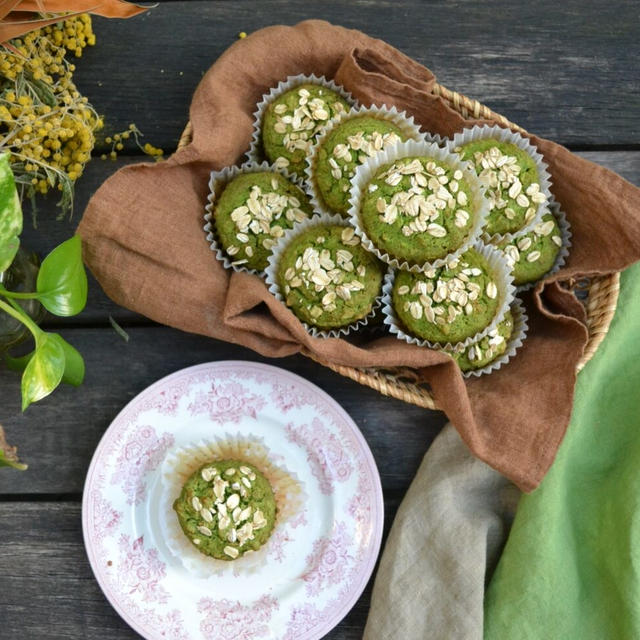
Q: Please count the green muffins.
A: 10